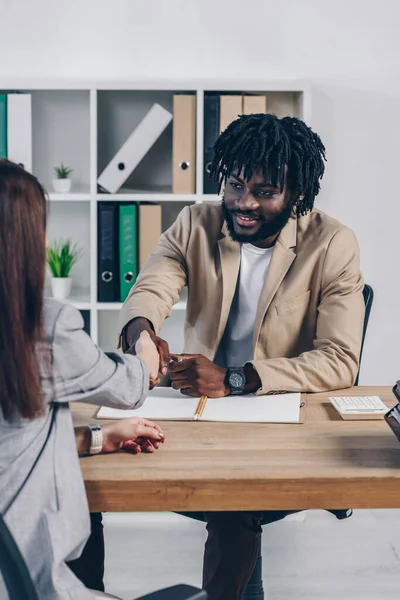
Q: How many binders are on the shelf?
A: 10